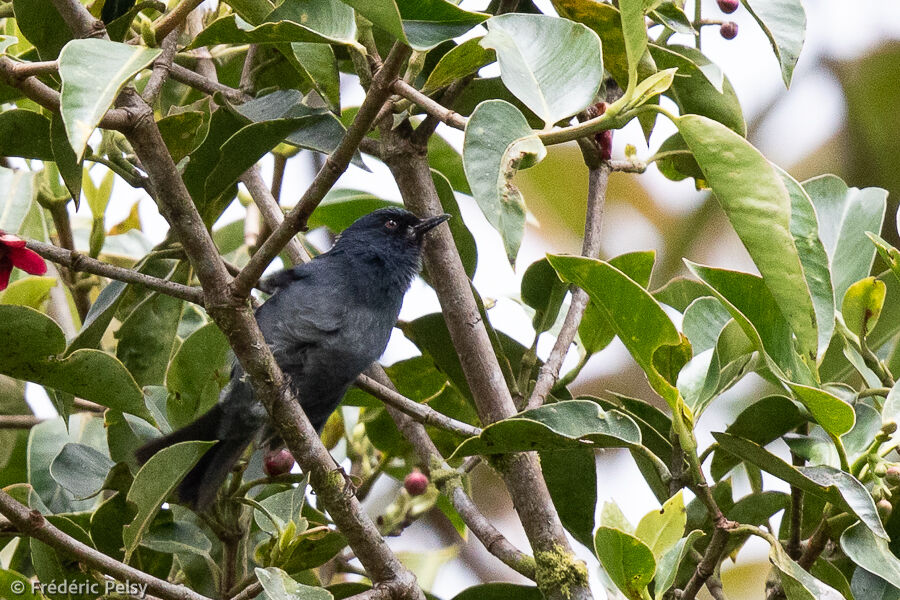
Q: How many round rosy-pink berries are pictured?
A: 4